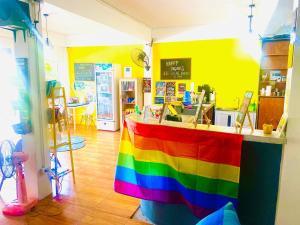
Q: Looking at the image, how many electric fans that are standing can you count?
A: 1